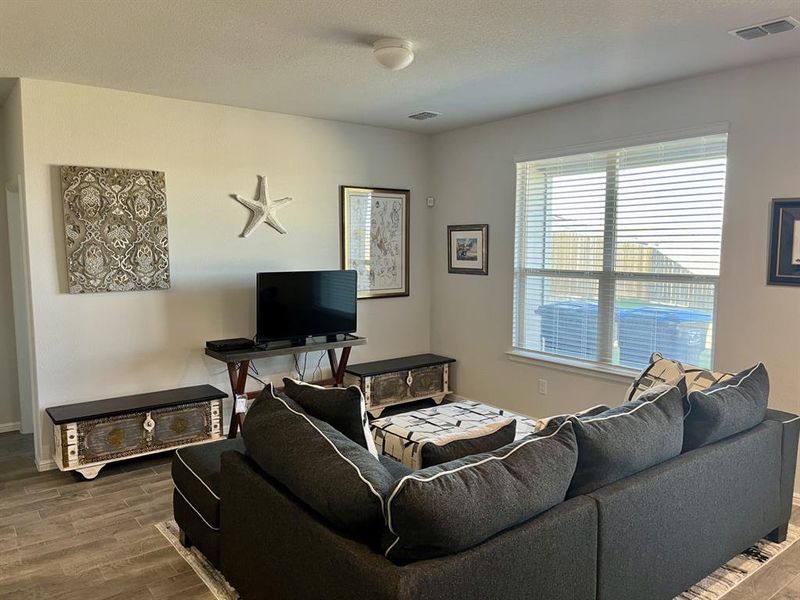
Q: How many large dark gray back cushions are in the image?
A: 4